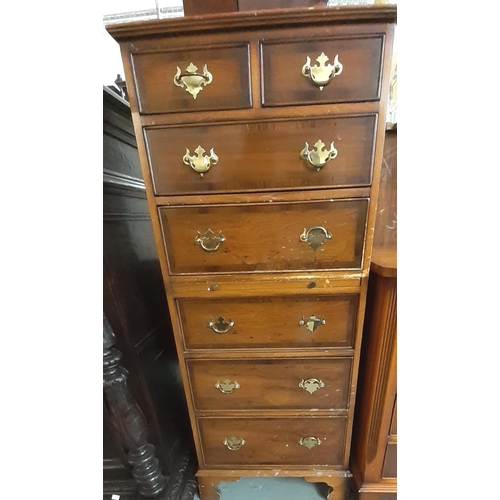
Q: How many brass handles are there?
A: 12